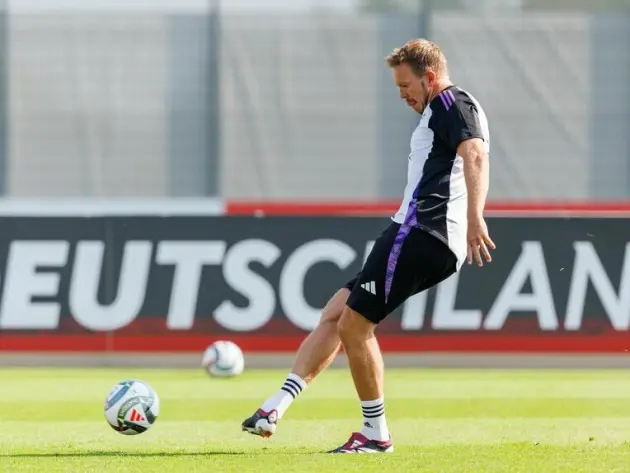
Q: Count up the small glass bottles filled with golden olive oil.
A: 0